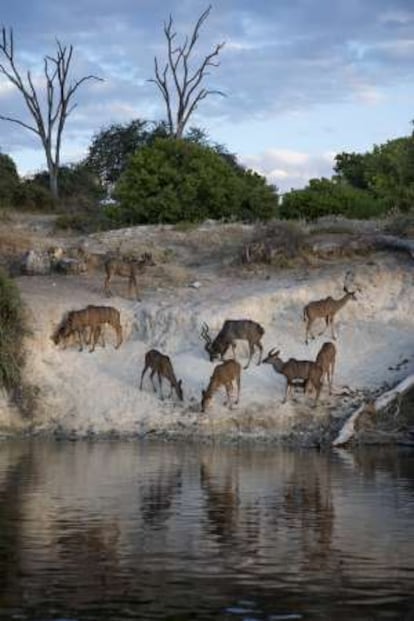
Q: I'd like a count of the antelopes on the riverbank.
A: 9